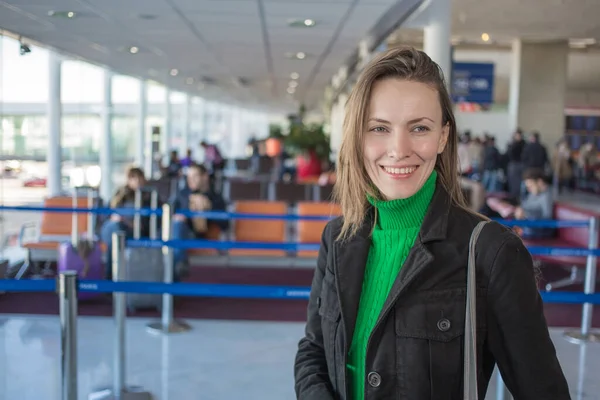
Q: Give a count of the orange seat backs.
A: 3